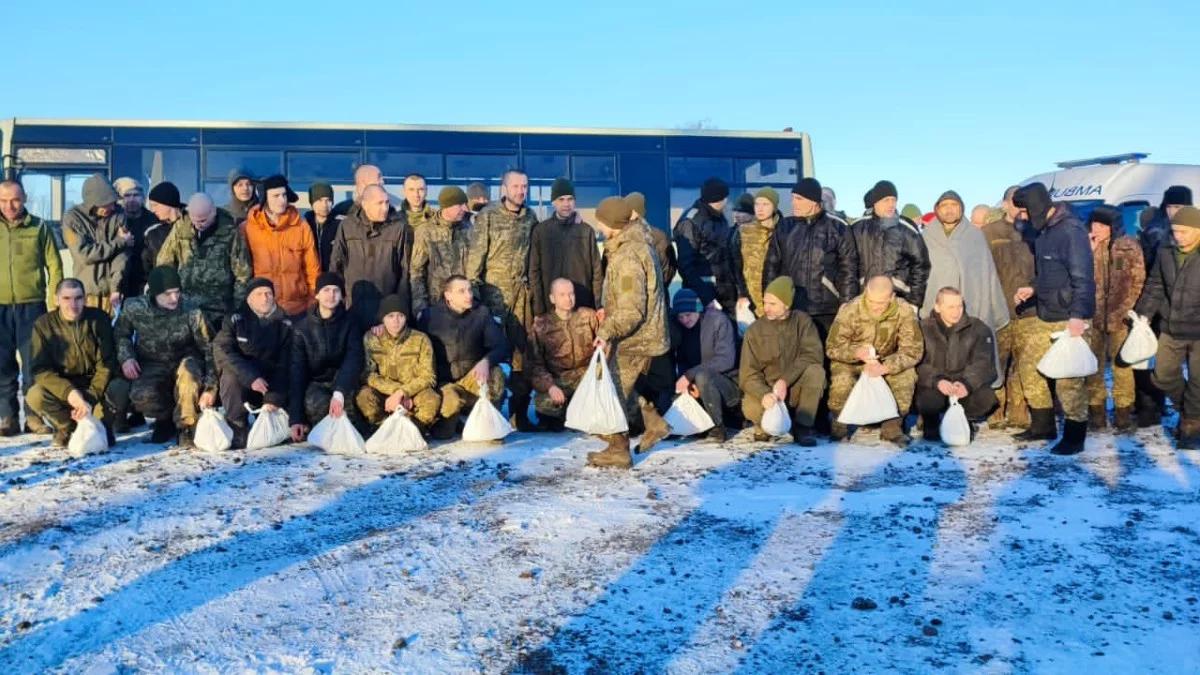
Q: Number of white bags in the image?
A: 14